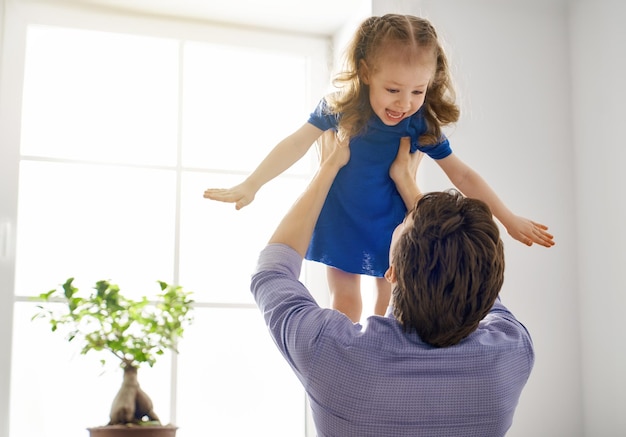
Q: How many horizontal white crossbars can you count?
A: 2